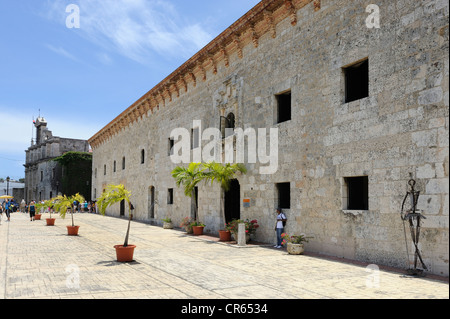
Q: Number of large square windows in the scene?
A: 4